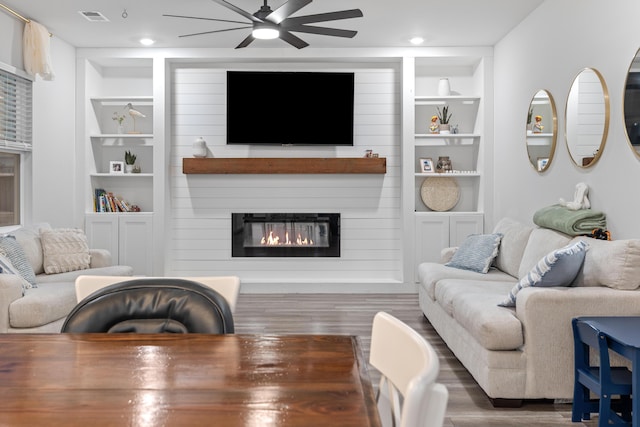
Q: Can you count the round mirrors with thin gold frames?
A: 3